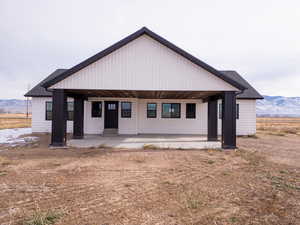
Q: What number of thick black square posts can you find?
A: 4